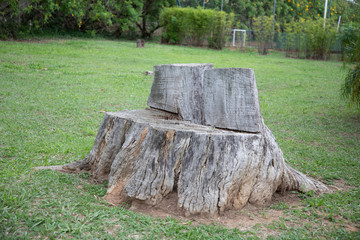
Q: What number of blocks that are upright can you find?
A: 2